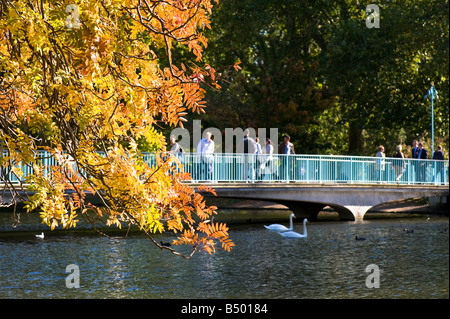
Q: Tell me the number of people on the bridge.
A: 11